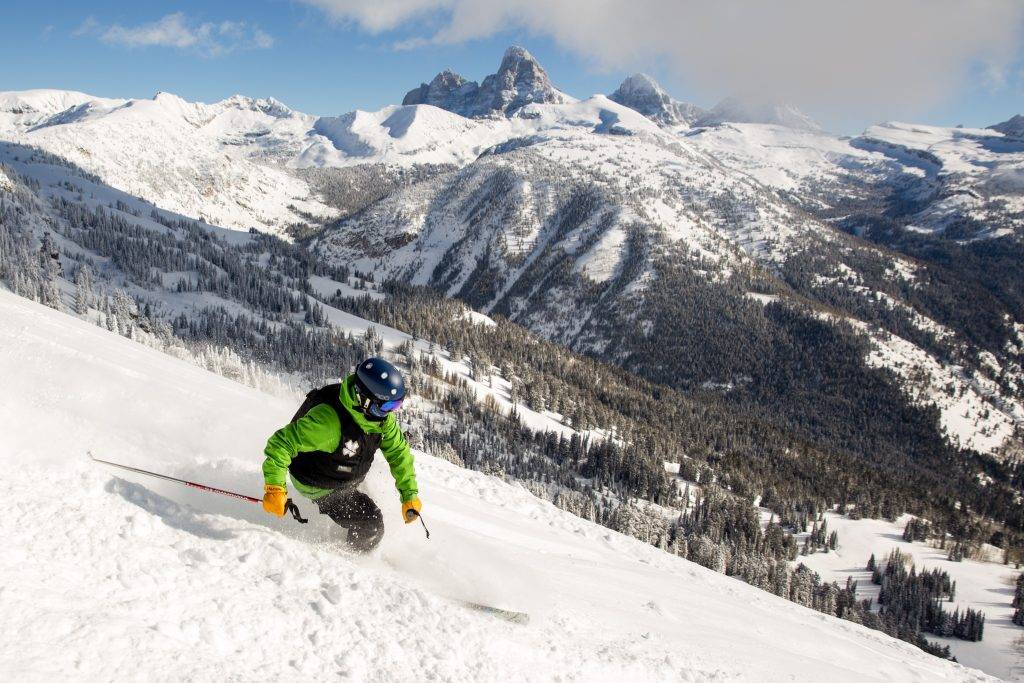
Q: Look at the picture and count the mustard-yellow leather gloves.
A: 2